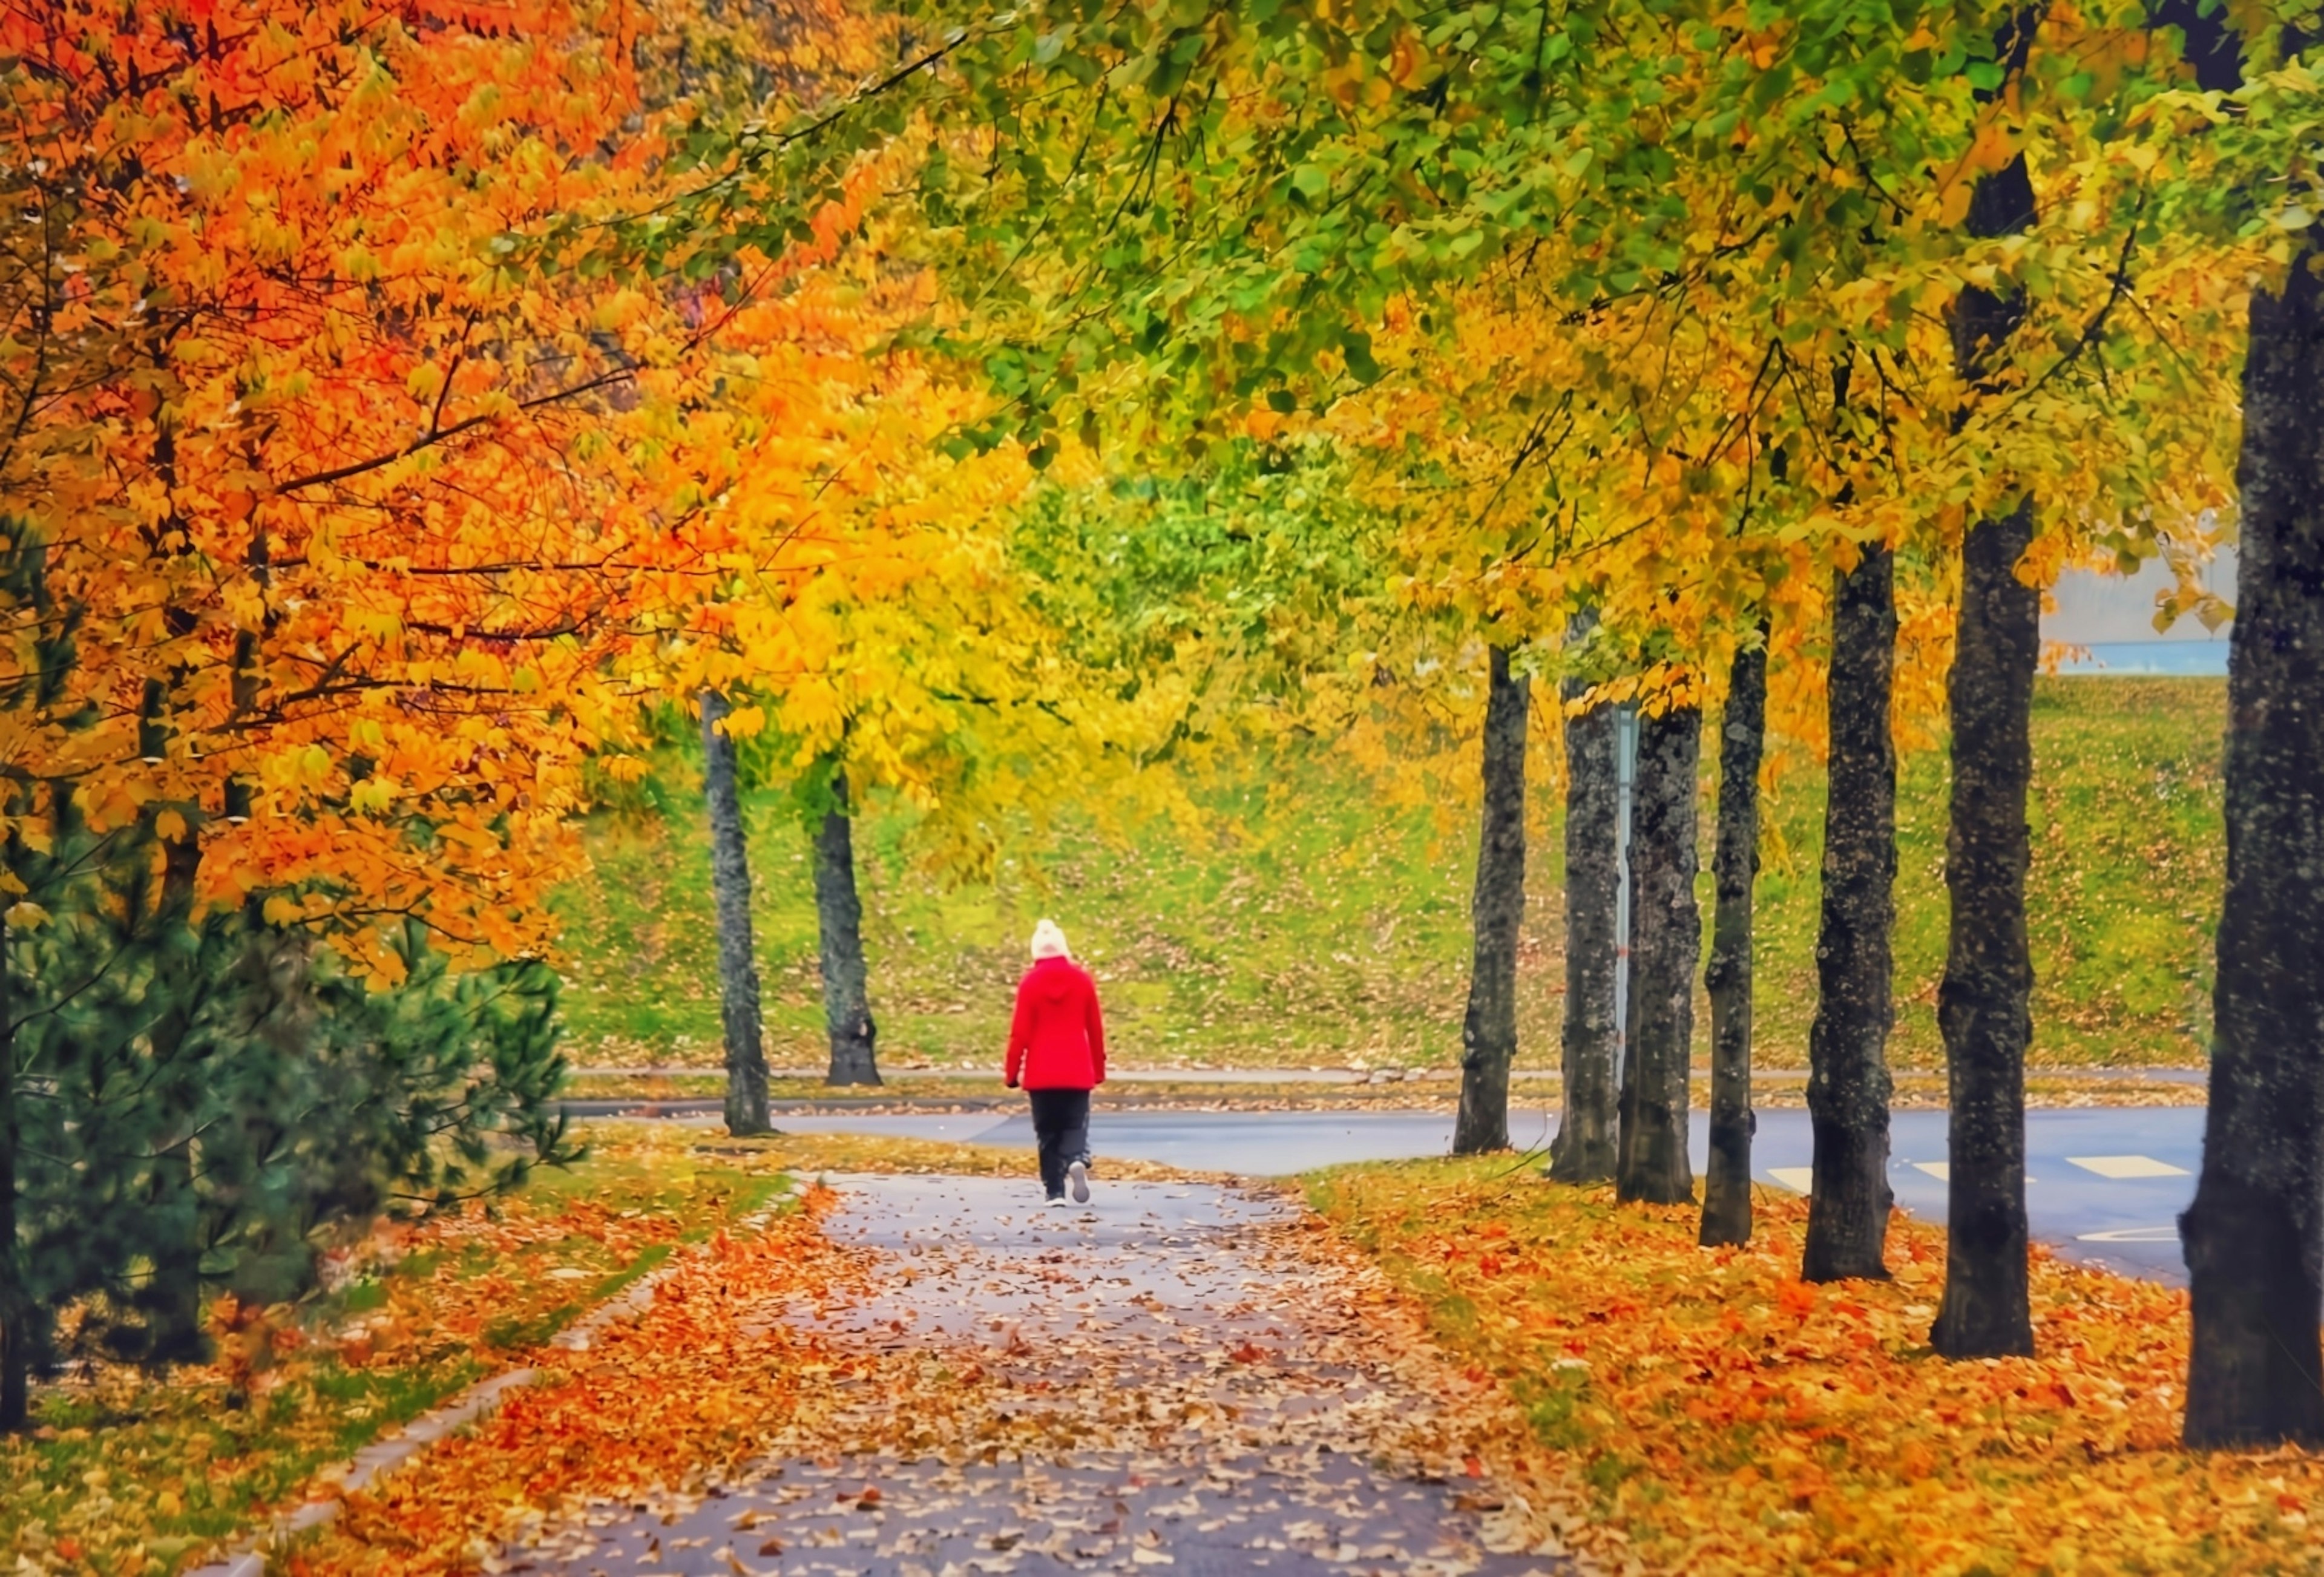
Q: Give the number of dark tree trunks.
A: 9